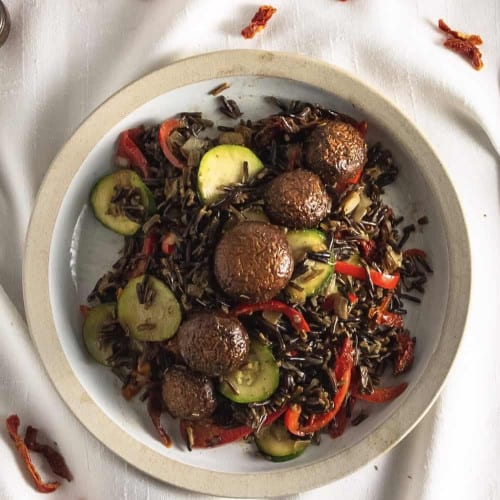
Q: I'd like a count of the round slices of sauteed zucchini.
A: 8